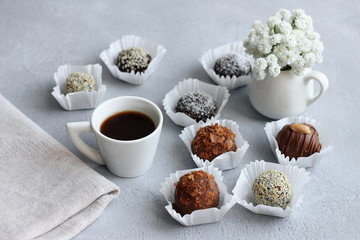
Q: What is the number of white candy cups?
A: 8